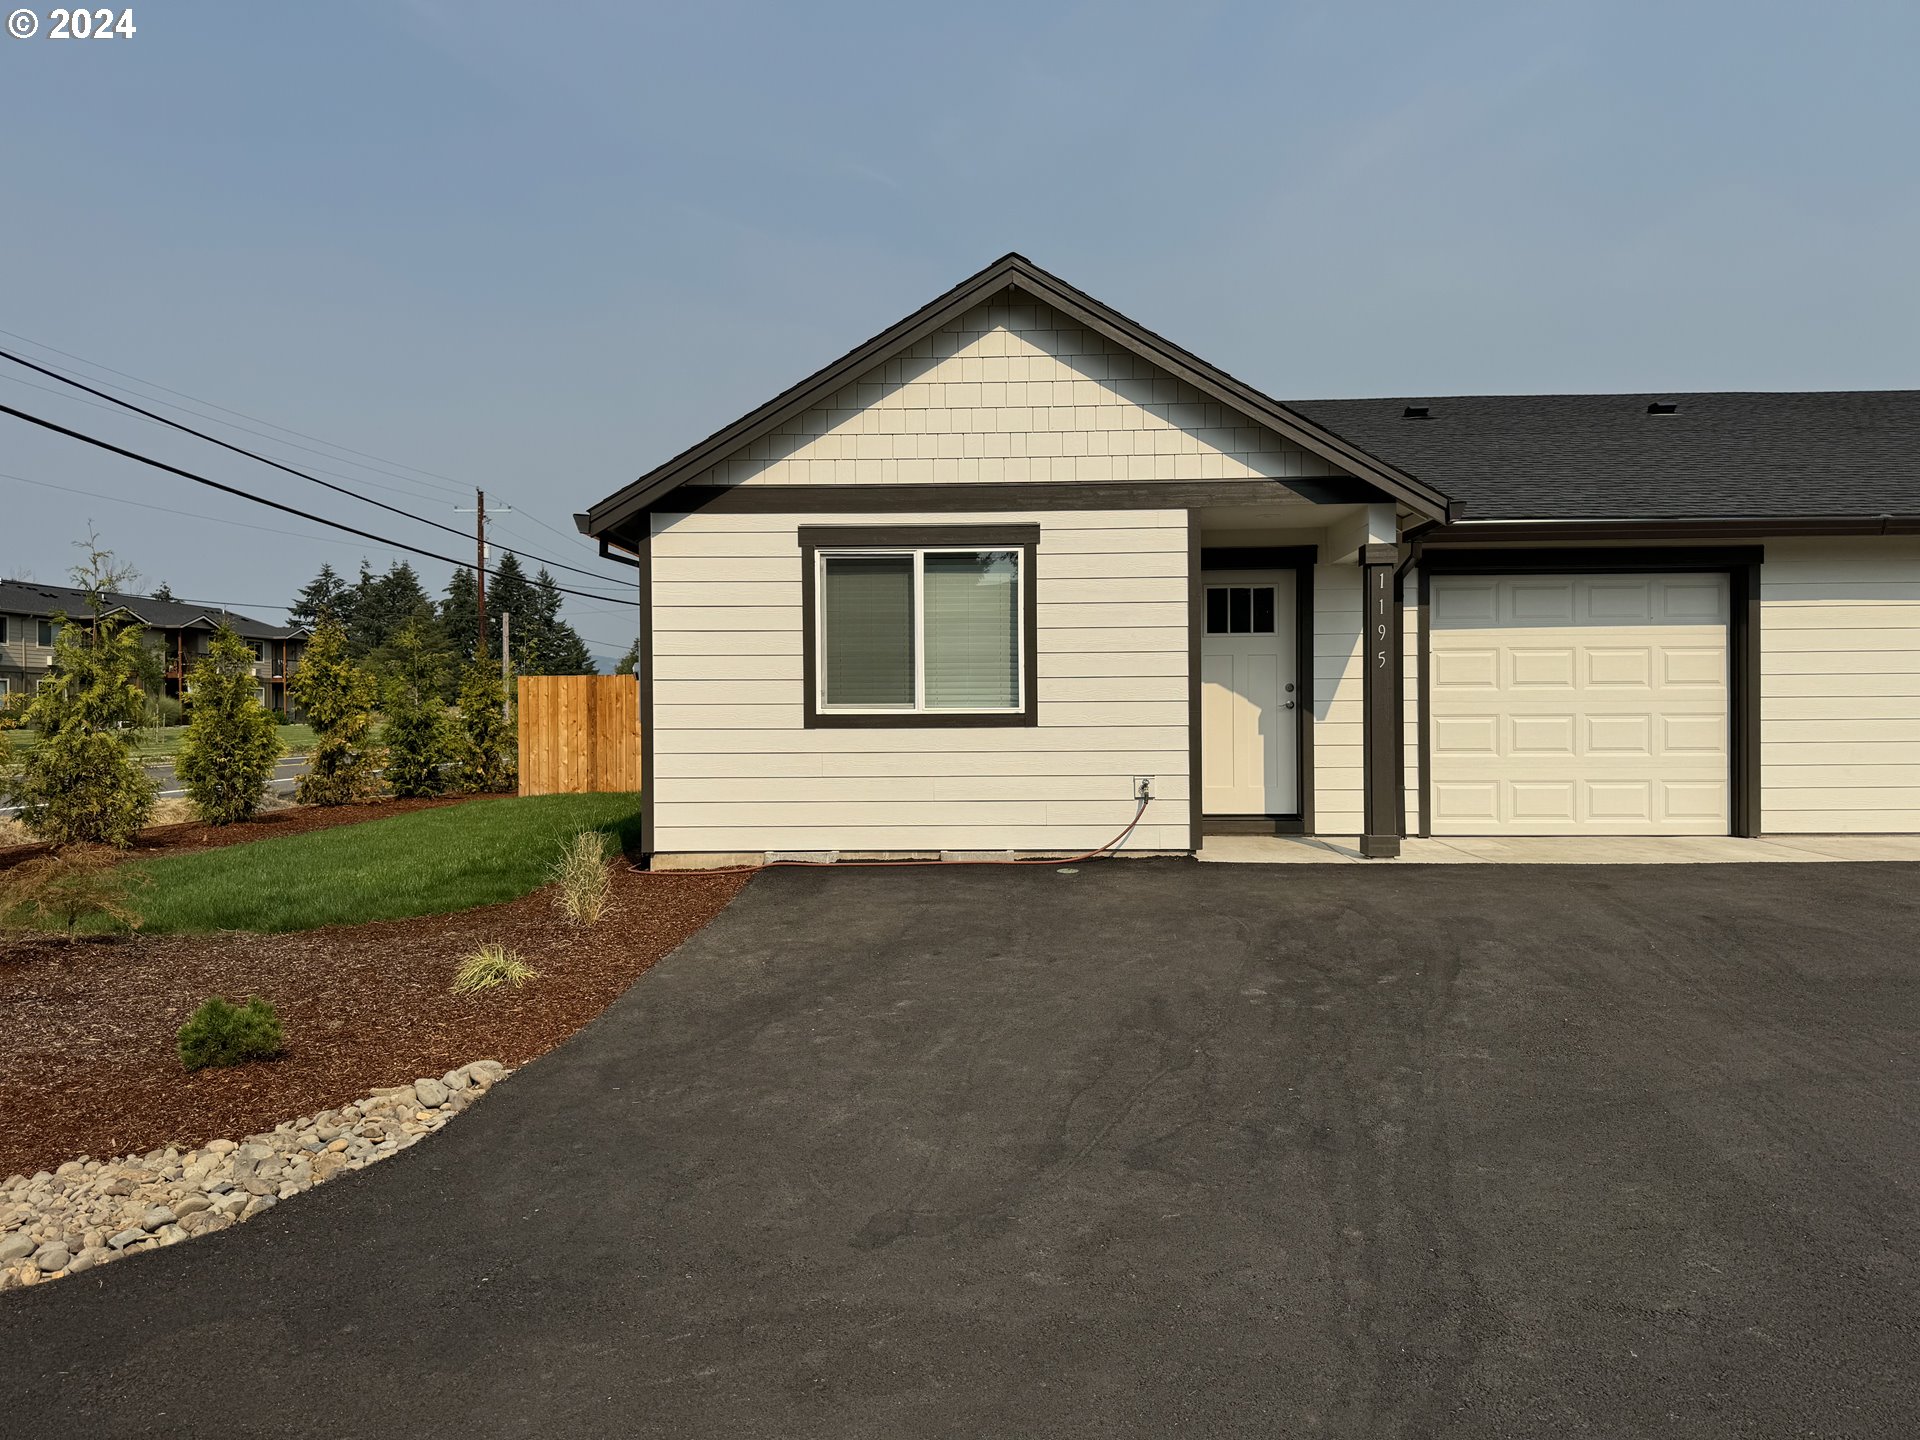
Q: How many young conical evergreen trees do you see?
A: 5